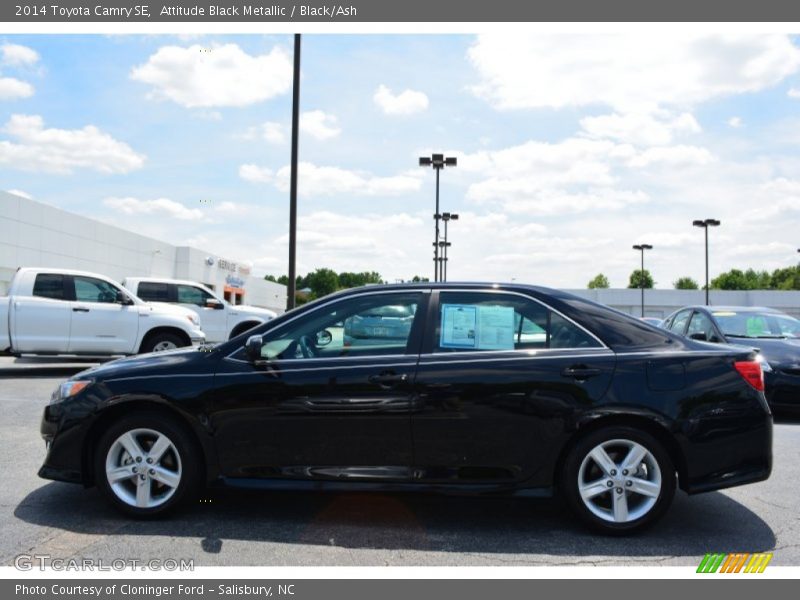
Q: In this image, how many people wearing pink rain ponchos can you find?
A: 0